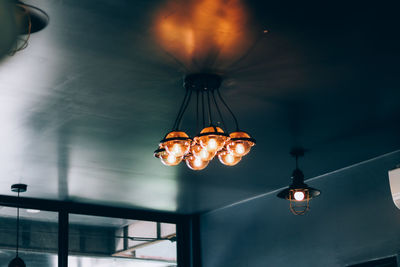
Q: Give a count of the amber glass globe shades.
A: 7